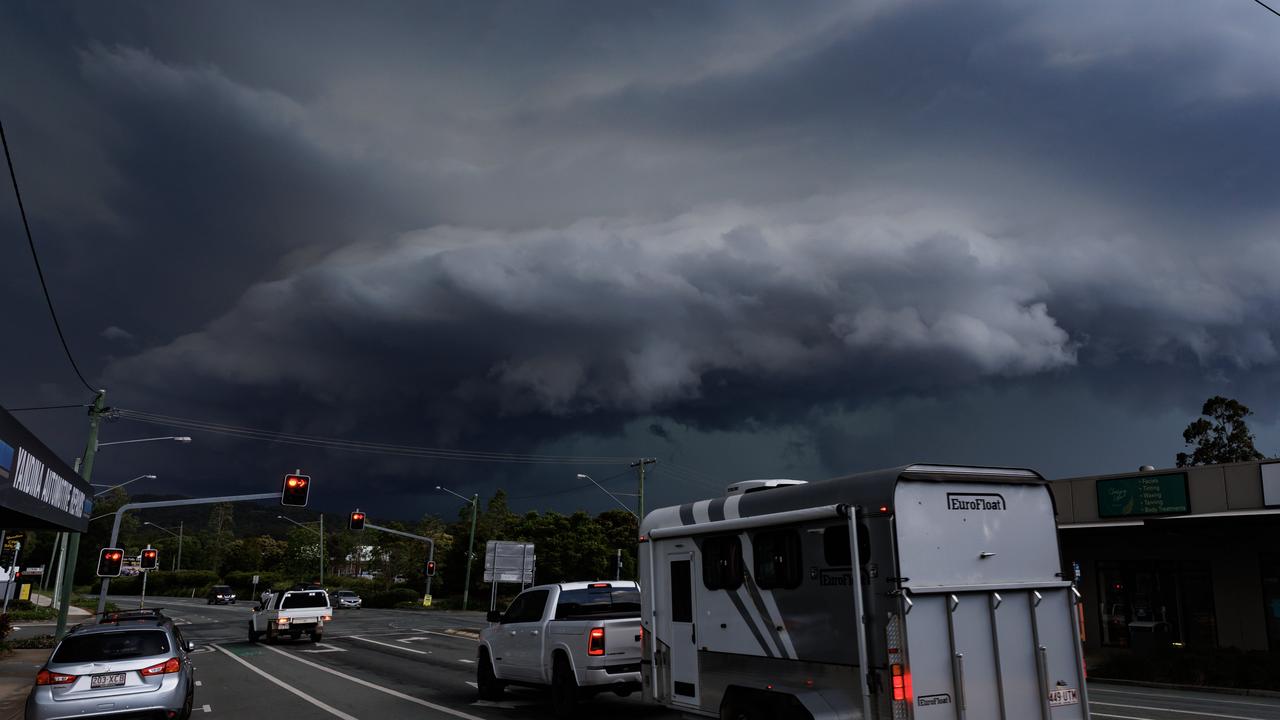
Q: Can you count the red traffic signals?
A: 5